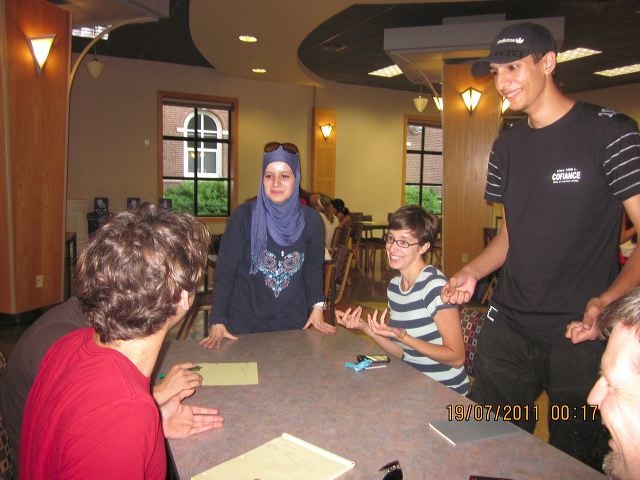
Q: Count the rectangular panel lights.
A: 4